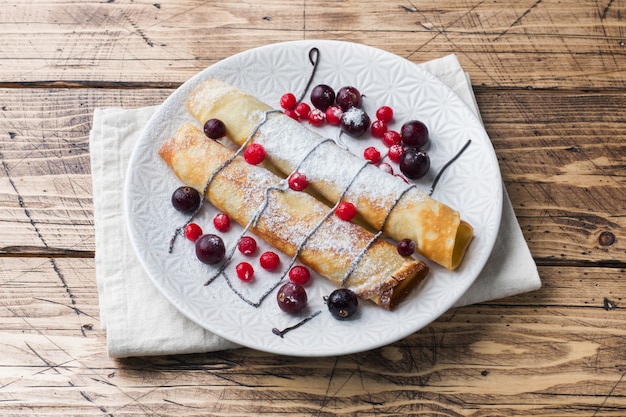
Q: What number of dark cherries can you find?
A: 11